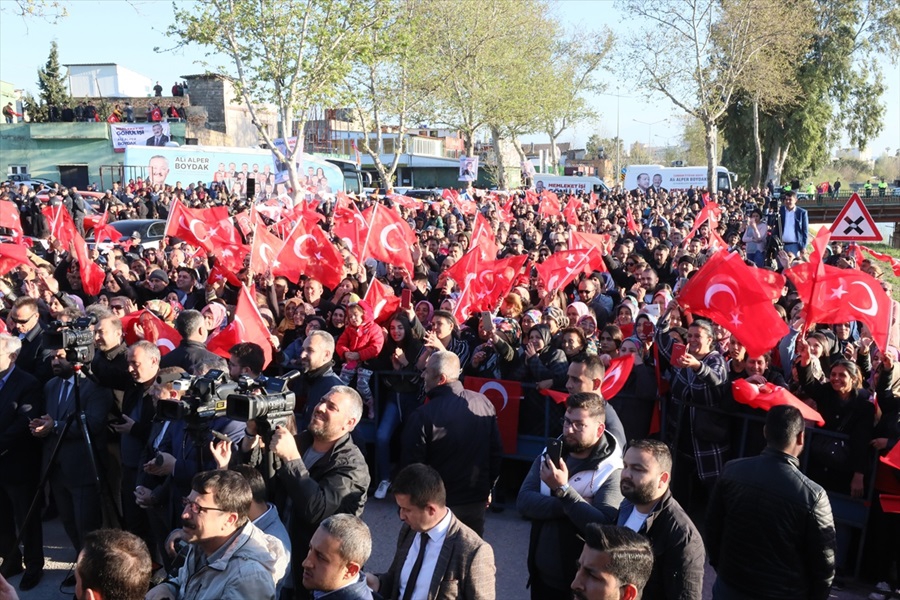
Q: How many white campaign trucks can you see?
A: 2